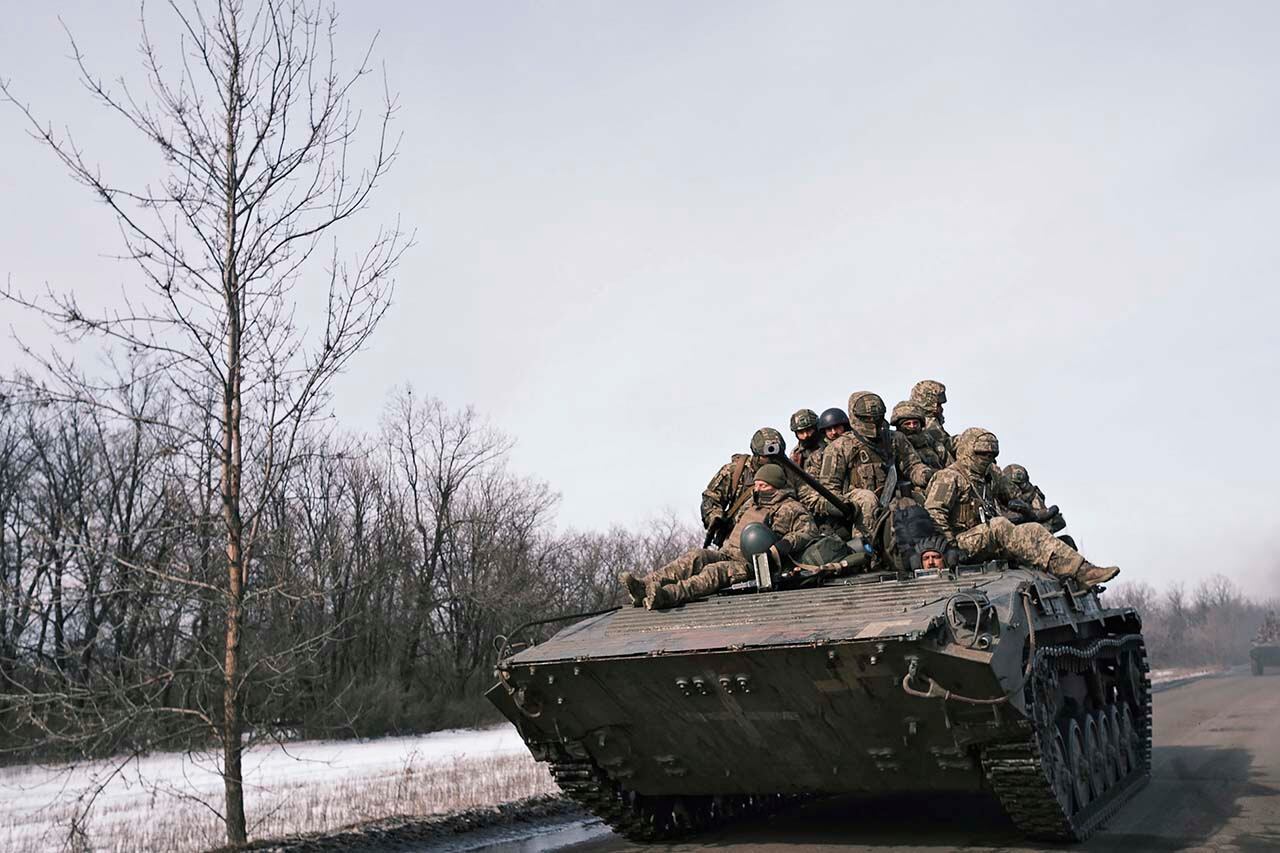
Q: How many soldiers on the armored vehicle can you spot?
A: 10